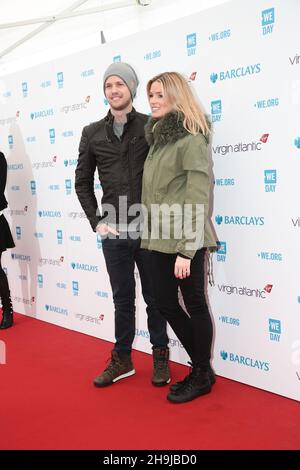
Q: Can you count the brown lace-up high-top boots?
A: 2